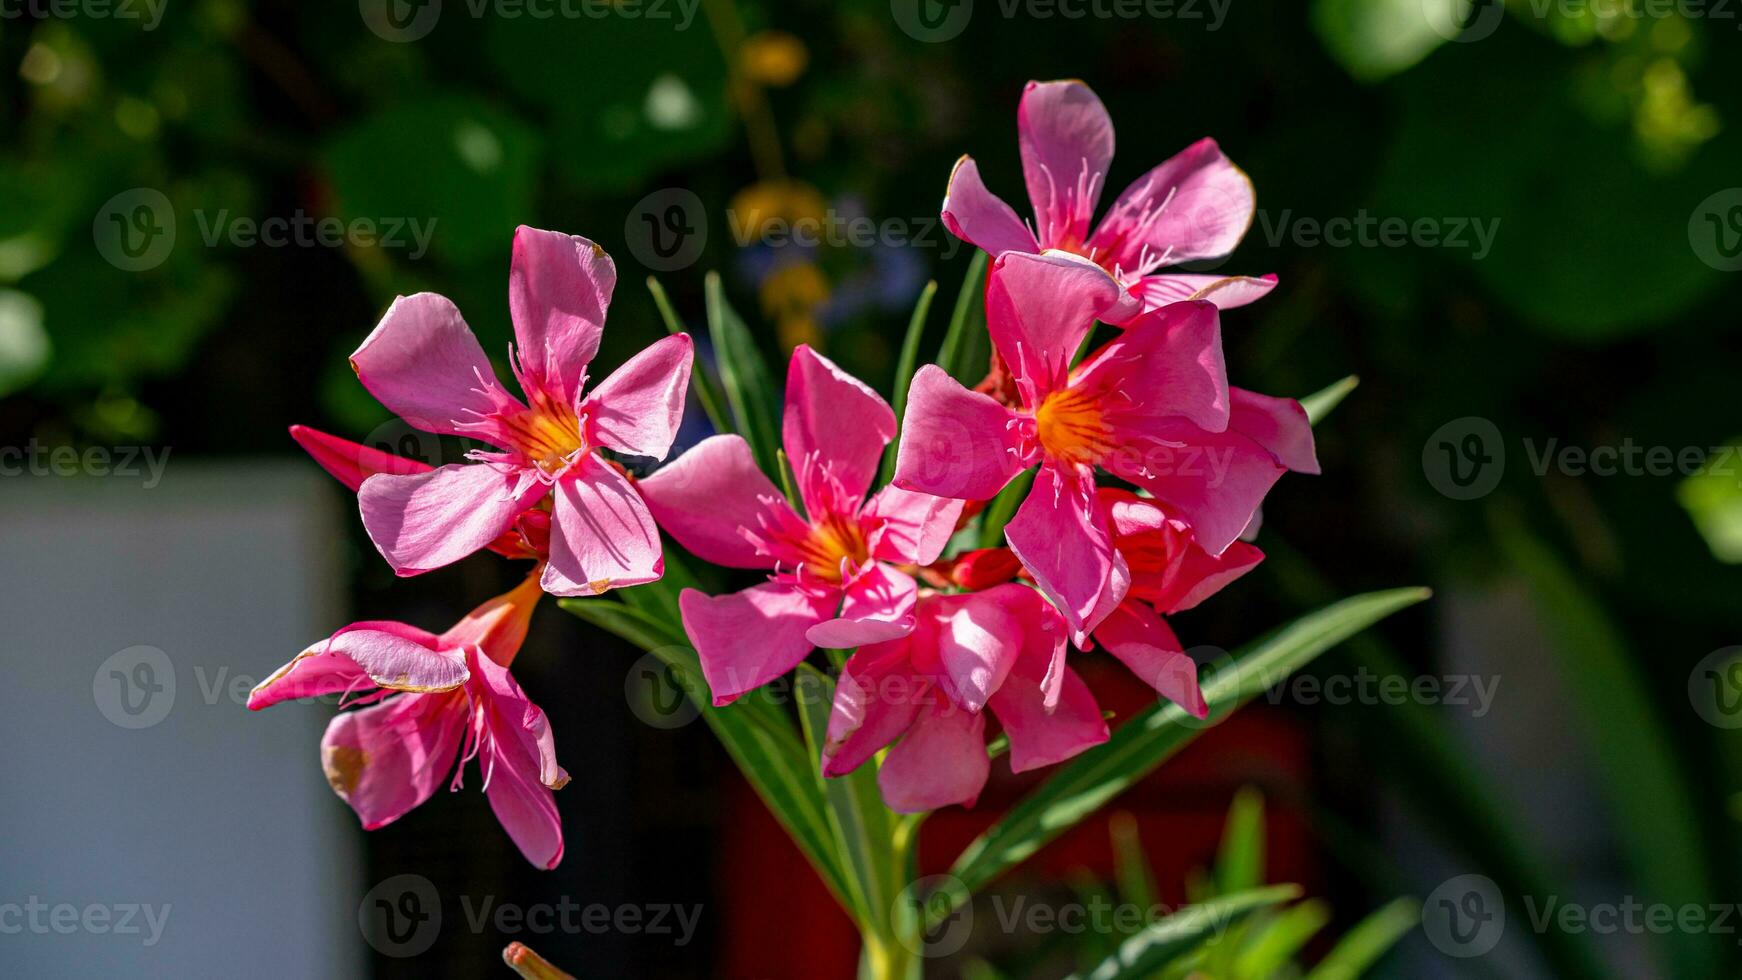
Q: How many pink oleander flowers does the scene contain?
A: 7